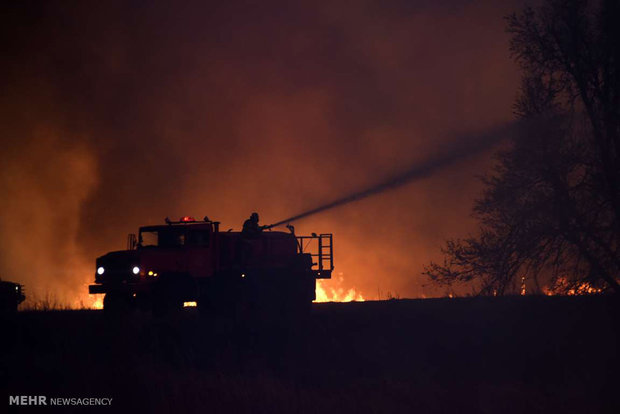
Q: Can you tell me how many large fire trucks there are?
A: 1